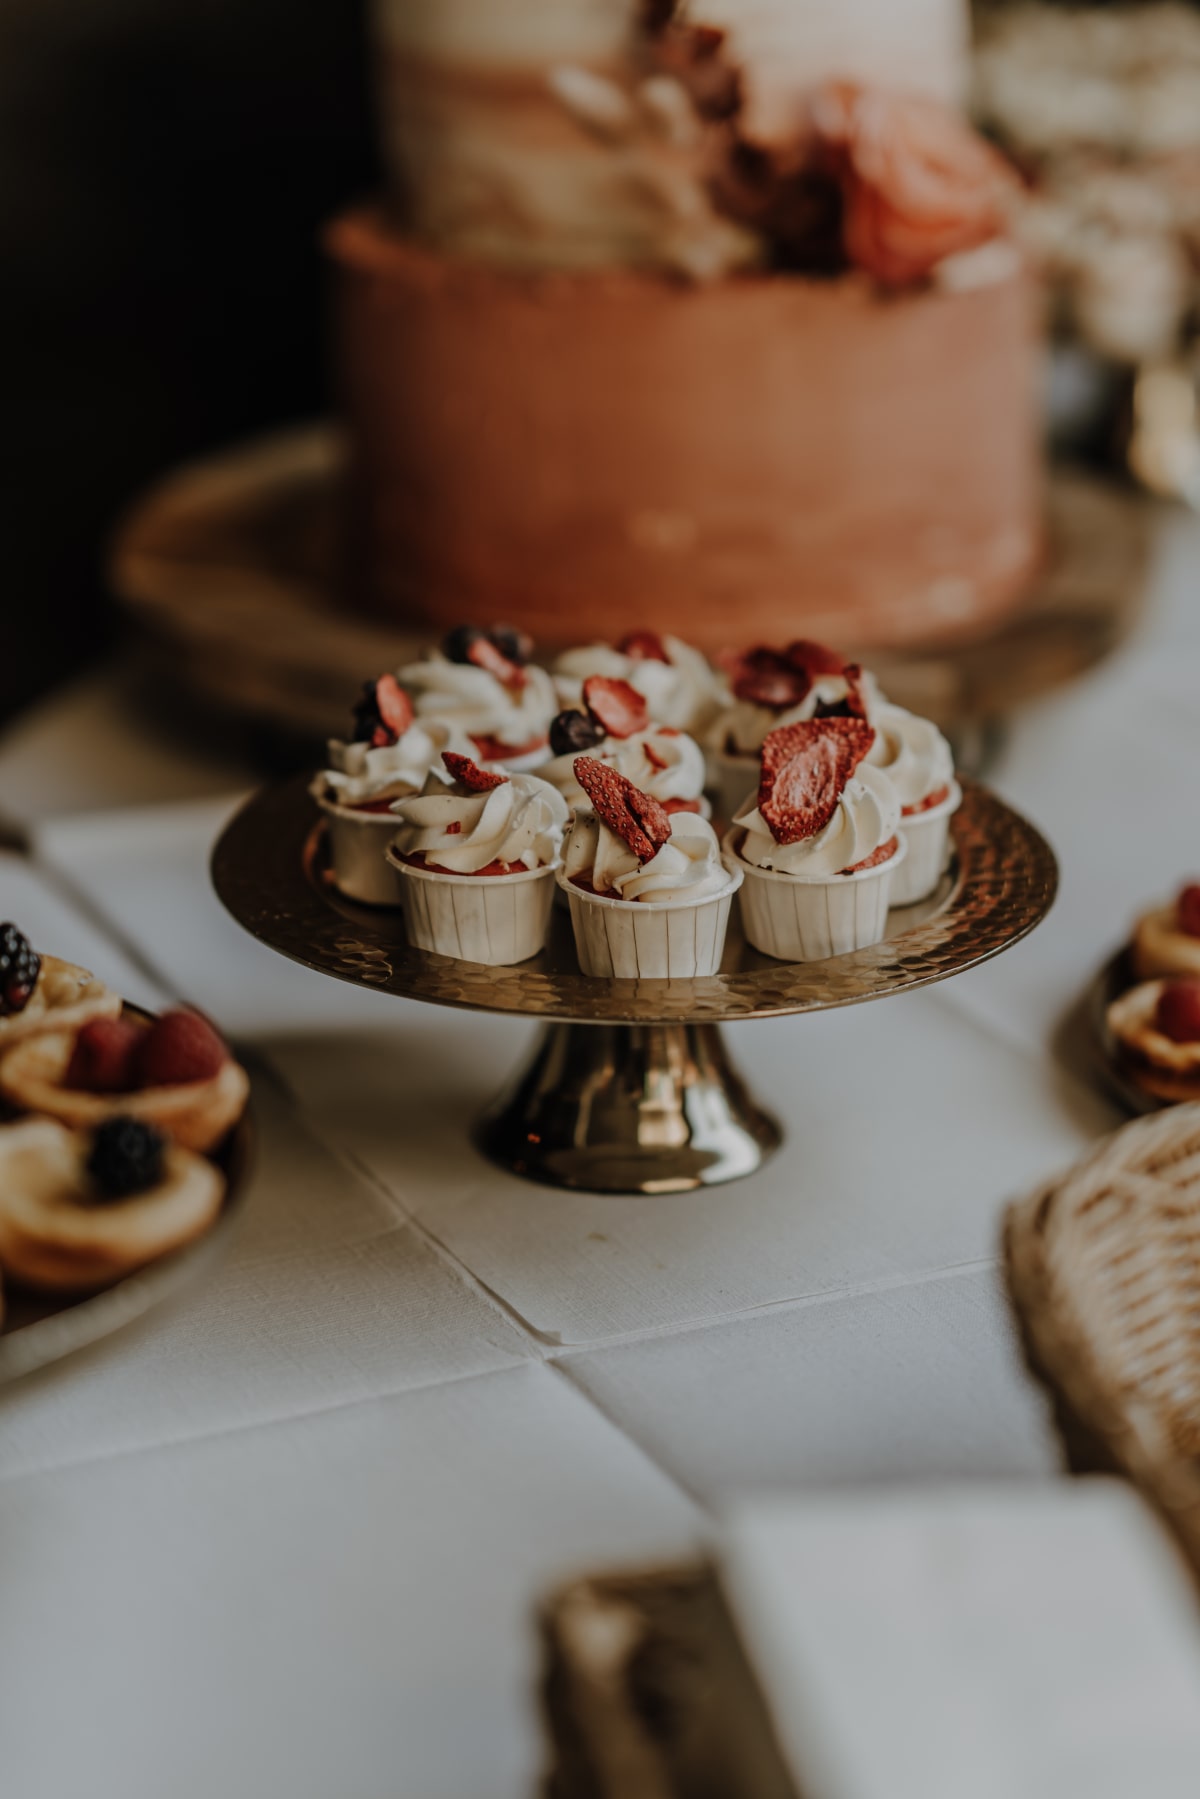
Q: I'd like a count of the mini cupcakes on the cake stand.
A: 9